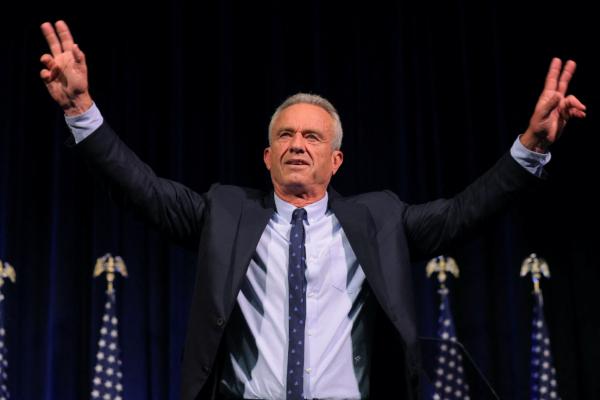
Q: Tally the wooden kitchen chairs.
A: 0